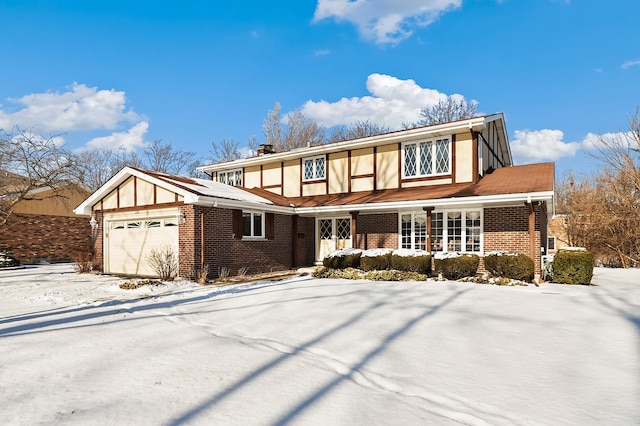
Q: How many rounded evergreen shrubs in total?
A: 6